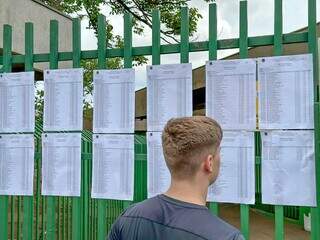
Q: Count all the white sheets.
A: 12